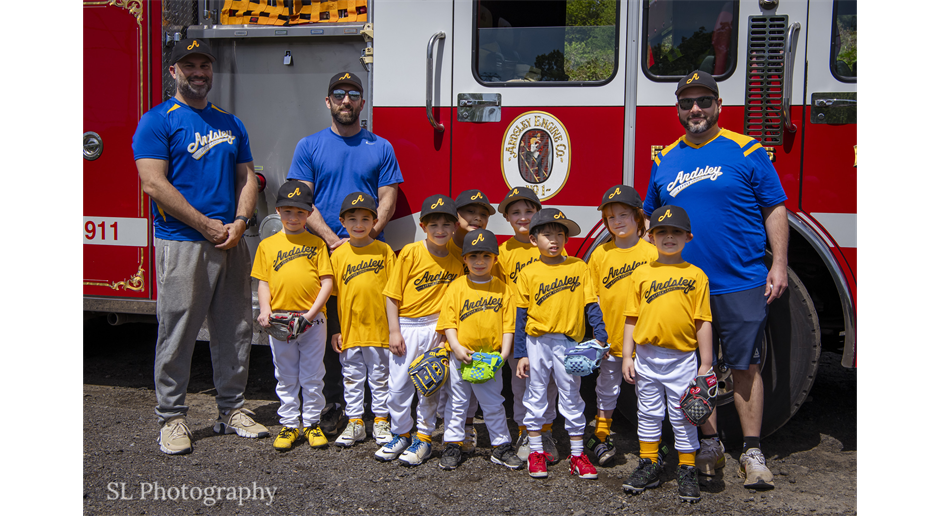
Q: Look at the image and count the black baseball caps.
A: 12